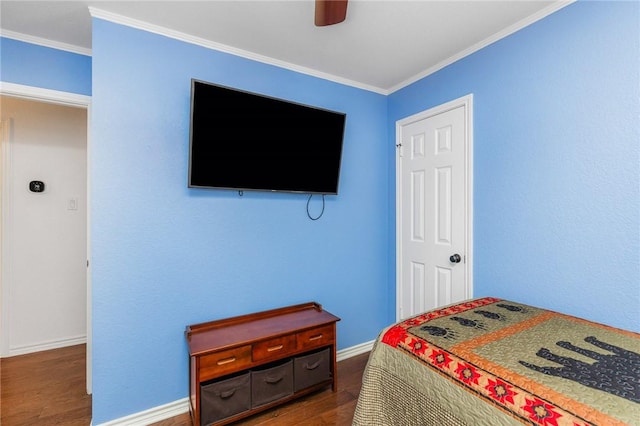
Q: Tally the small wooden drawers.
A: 3